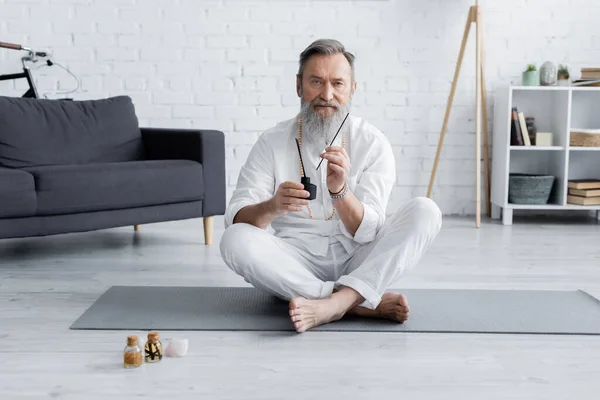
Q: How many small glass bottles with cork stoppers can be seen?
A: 2